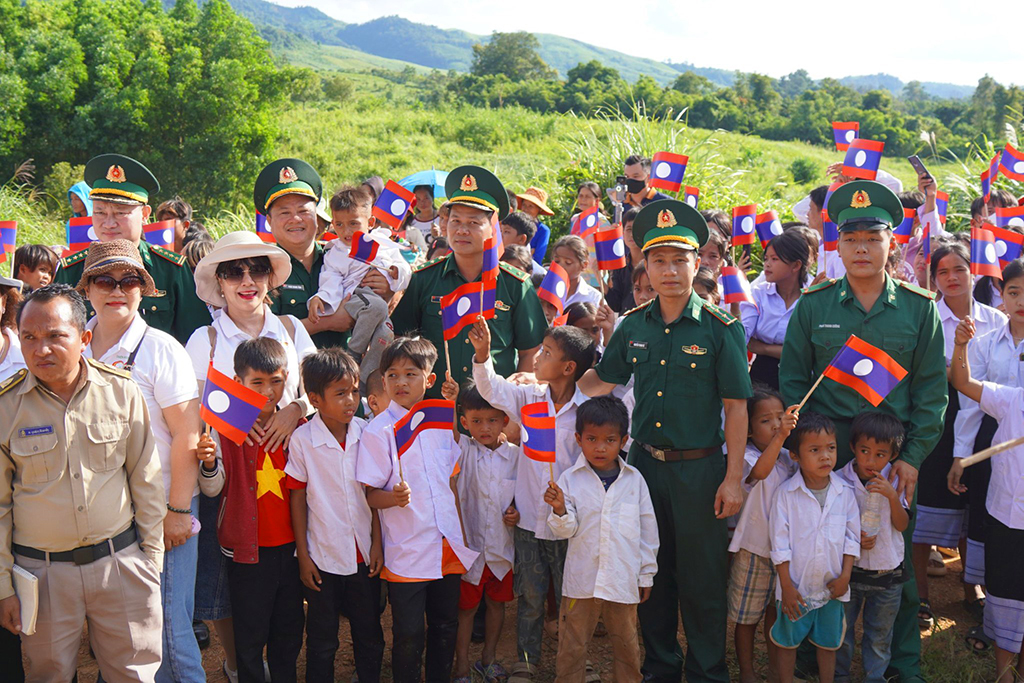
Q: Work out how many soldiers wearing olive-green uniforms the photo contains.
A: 5